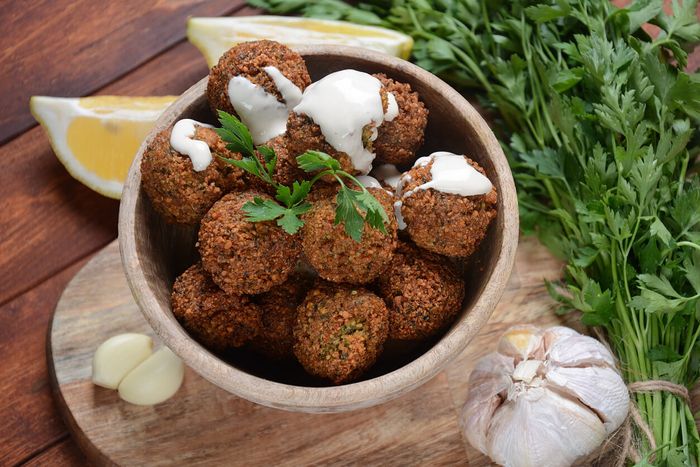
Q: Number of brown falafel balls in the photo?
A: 12